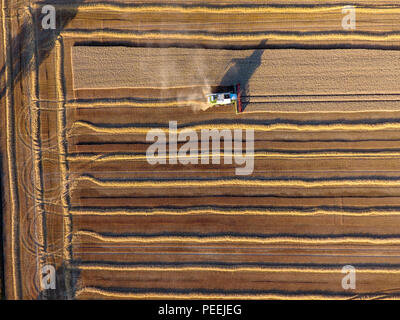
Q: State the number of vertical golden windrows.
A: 3